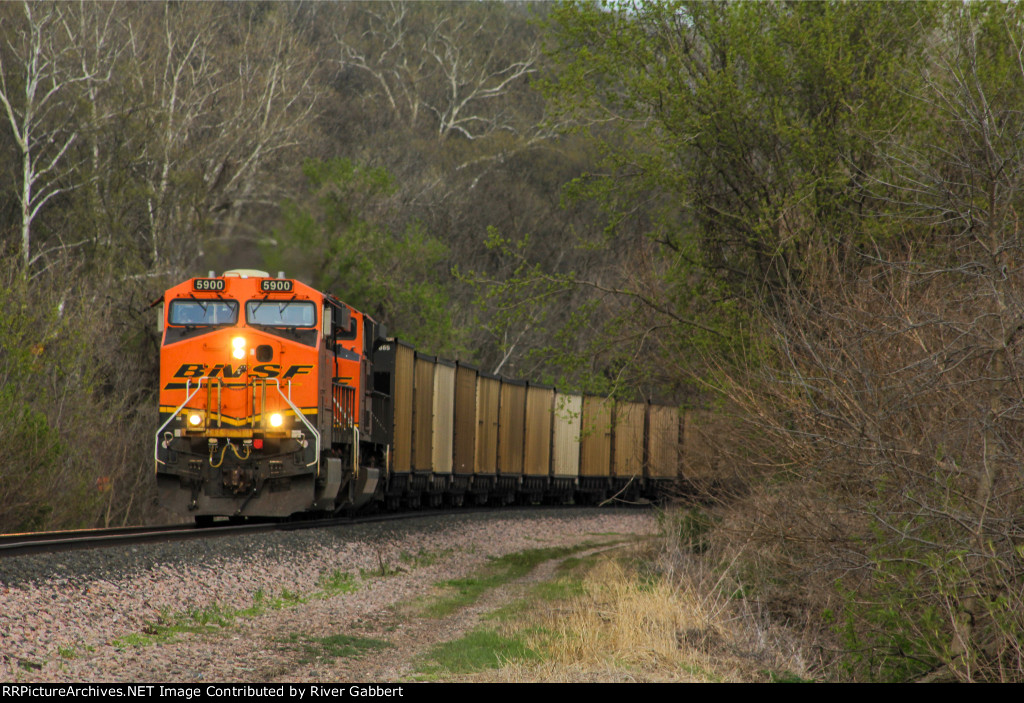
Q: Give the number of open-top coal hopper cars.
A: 12